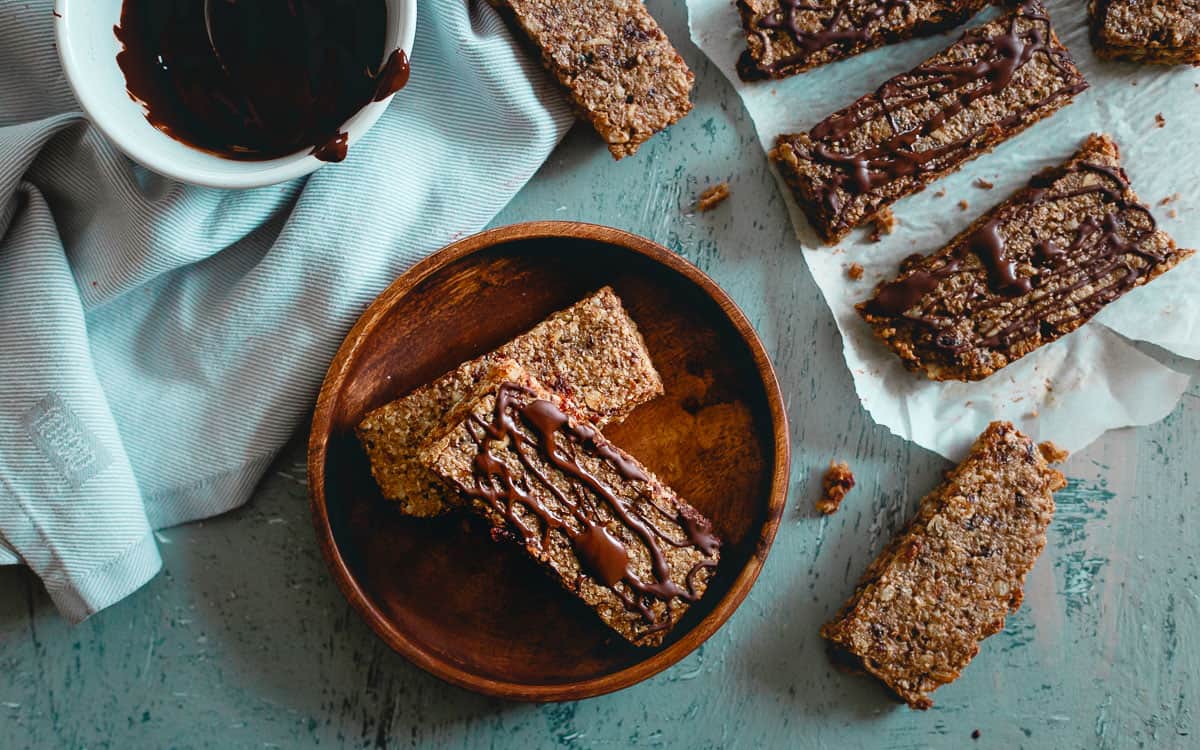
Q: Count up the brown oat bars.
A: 8